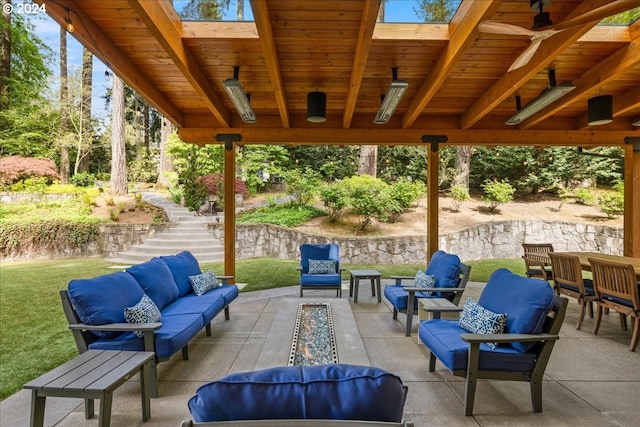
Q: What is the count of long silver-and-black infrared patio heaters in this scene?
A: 3